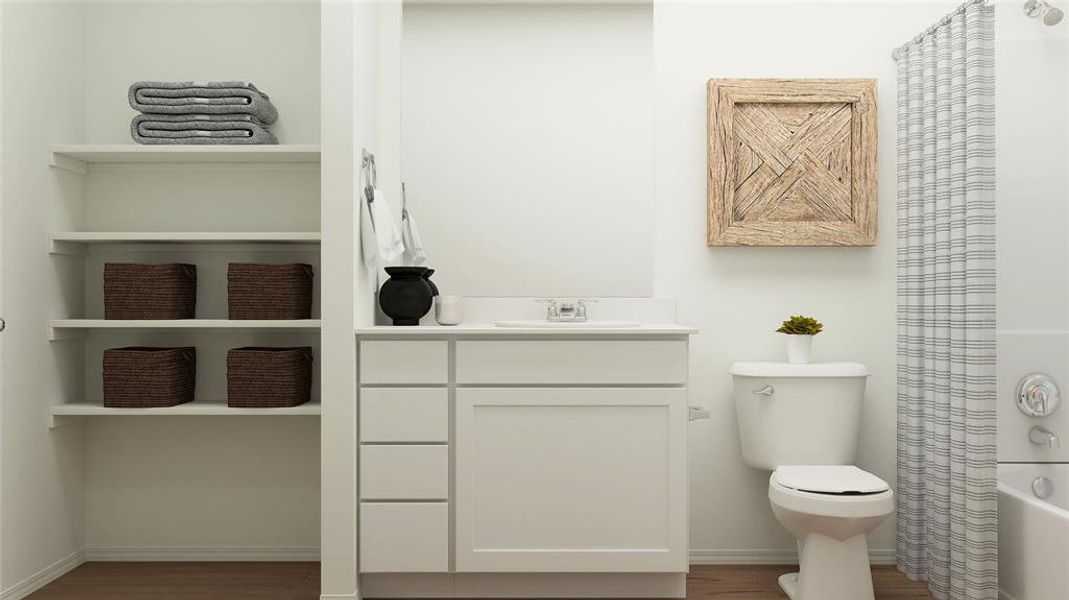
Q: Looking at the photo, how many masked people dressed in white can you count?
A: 0